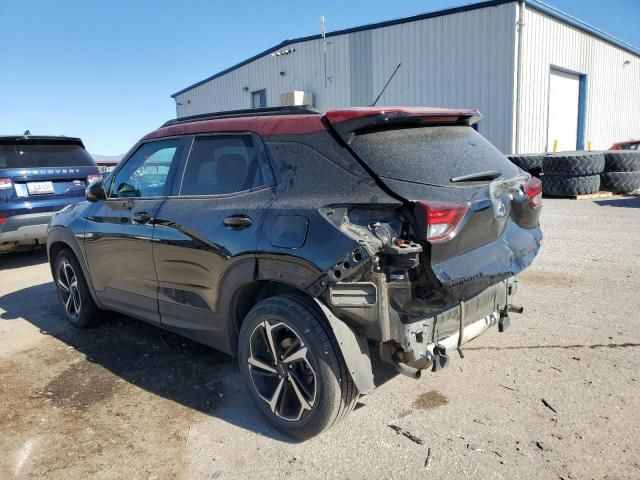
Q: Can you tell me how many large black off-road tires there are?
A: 5